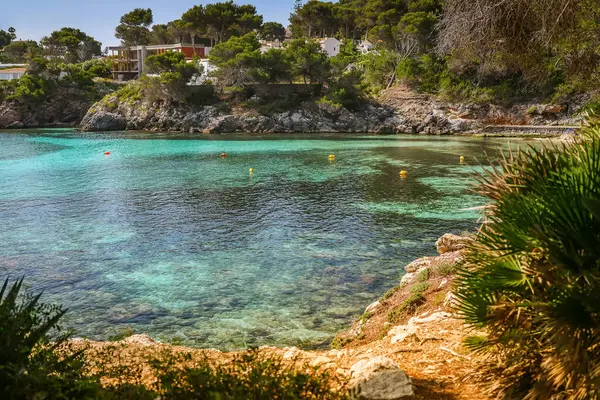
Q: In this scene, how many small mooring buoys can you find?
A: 6